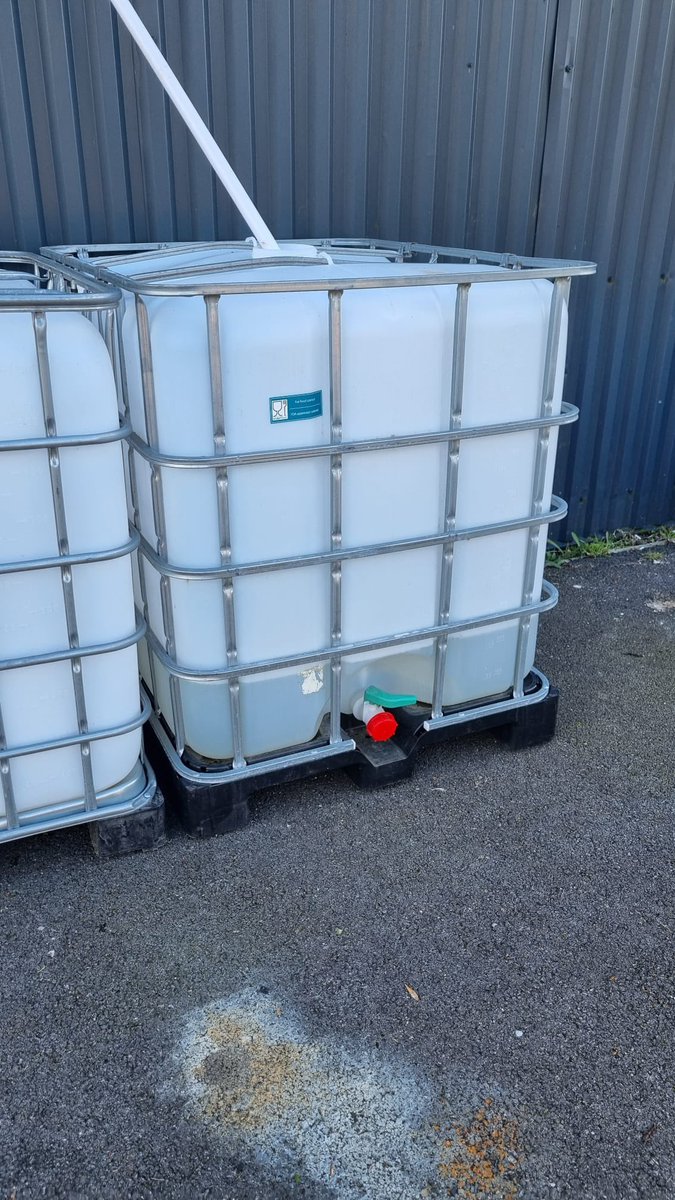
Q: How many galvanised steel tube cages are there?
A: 2